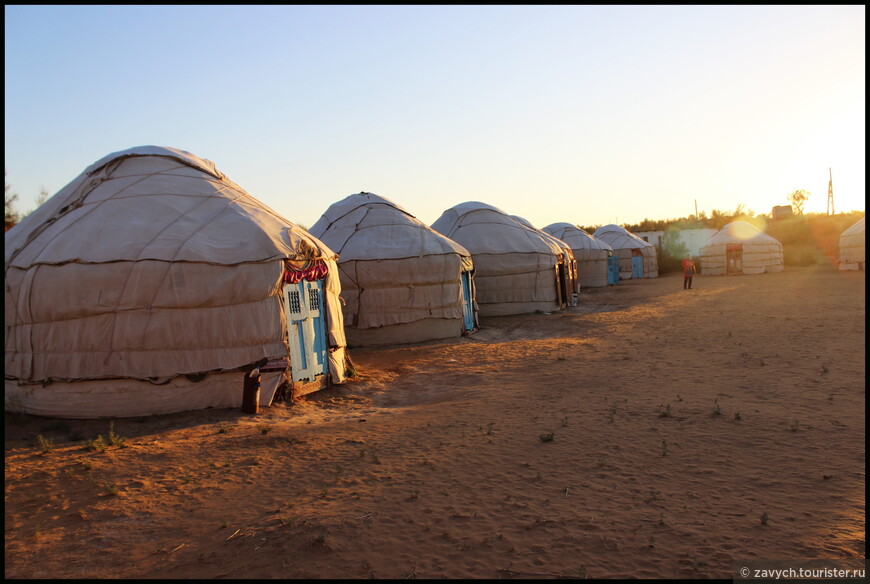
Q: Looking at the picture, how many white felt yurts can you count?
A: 8